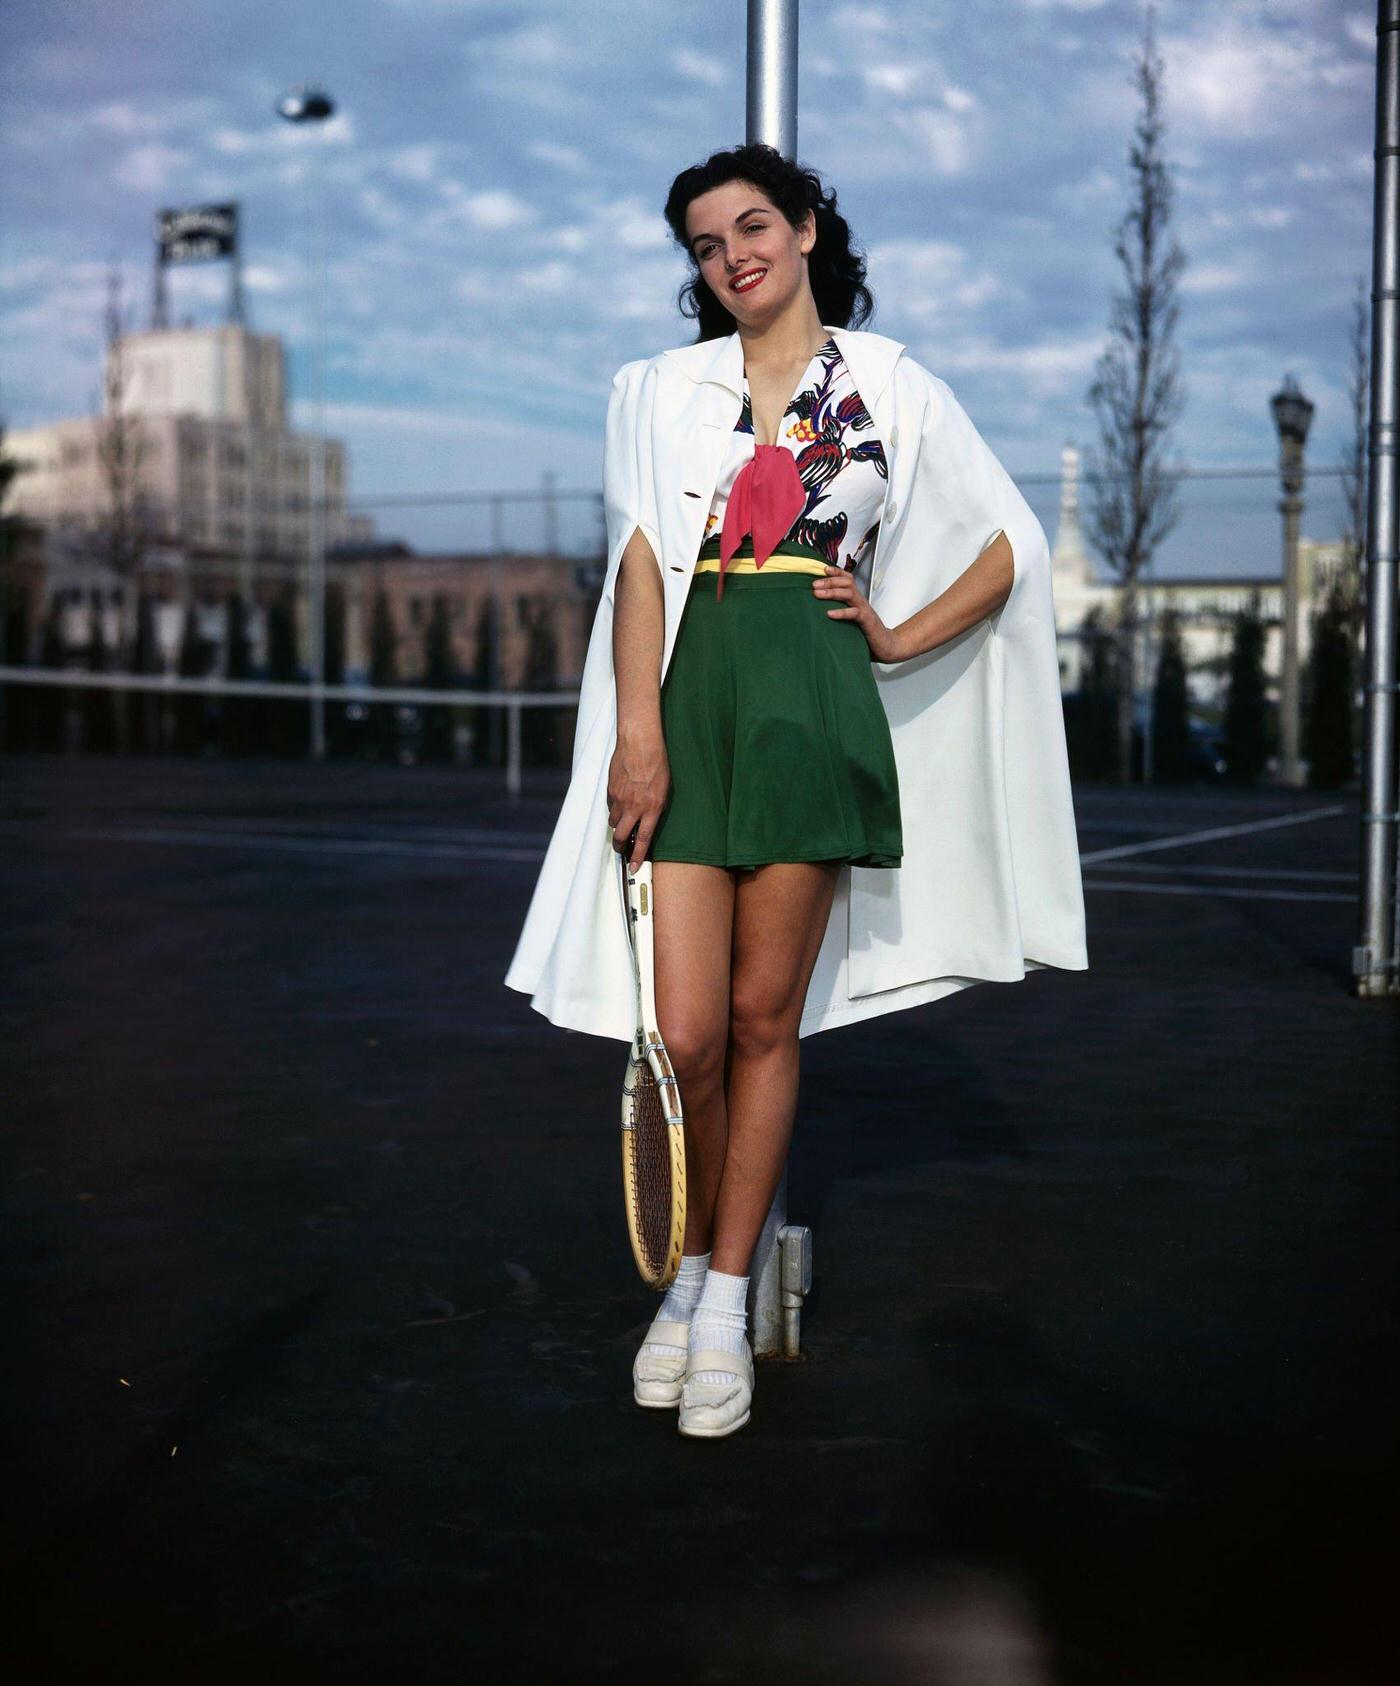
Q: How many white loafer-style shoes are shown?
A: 2